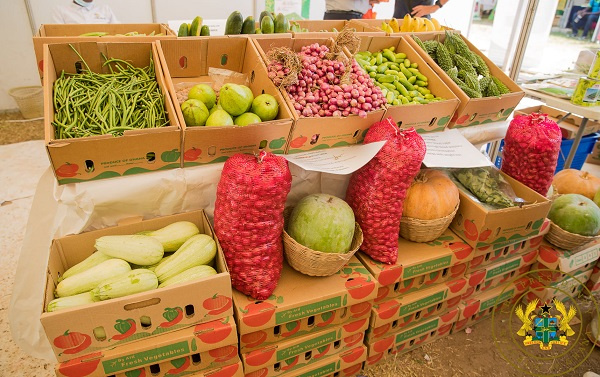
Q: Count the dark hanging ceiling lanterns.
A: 0